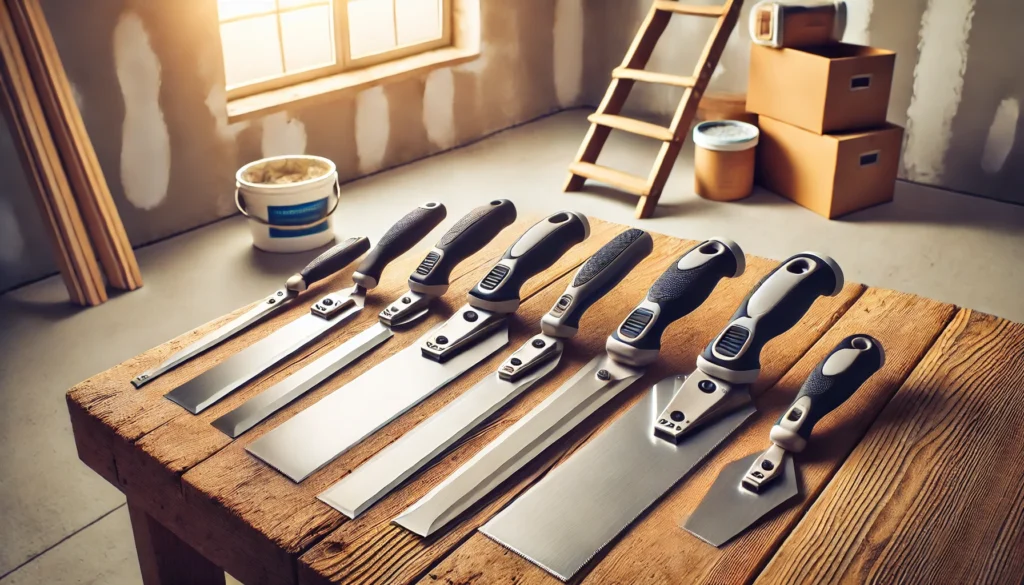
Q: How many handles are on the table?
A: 8